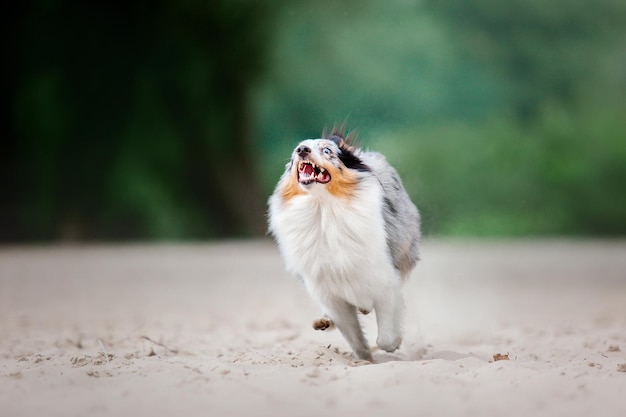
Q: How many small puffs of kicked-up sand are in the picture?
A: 1